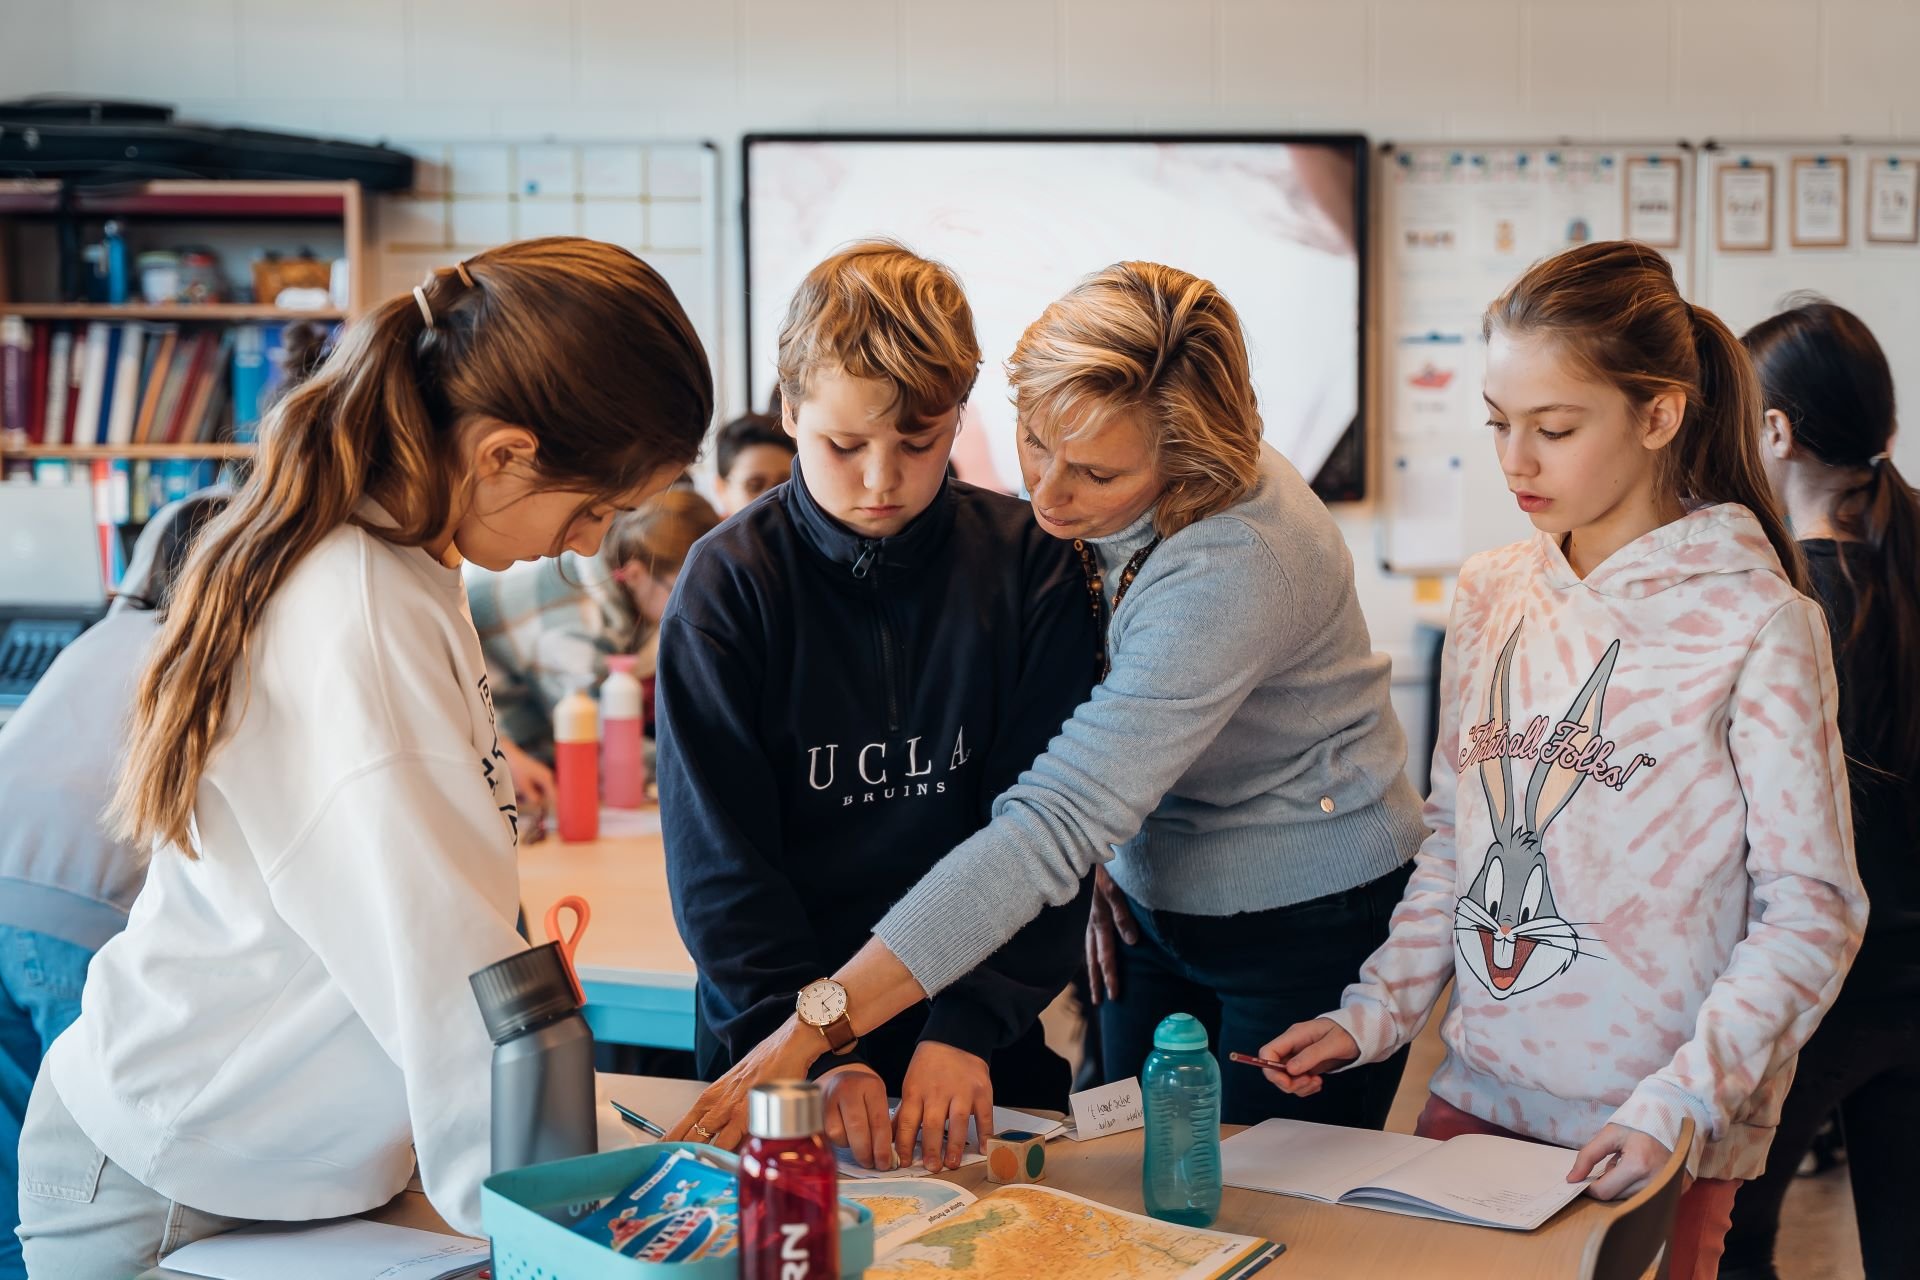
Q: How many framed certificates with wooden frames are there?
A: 4